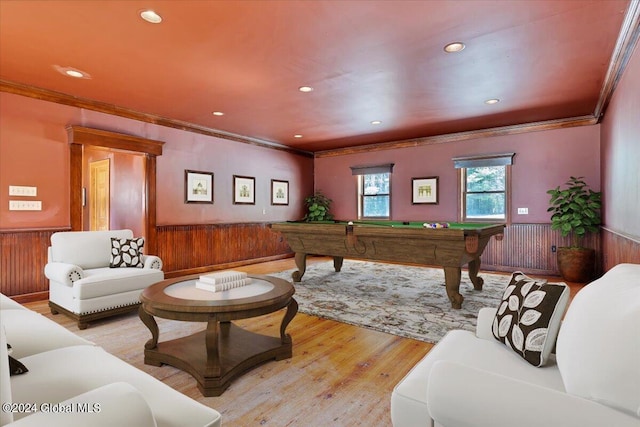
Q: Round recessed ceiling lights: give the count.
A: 8